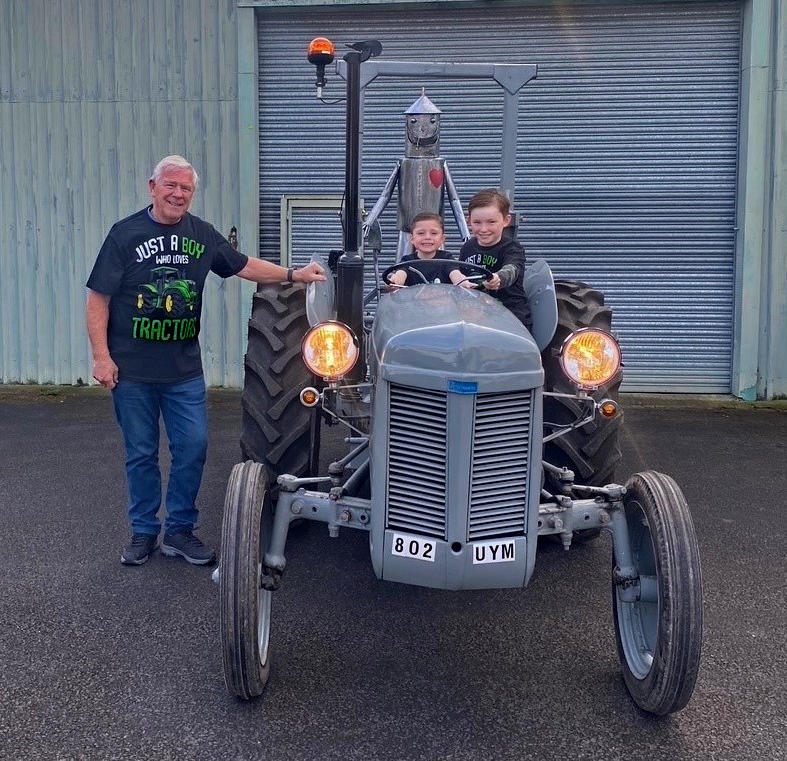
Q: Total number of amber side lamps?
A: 2